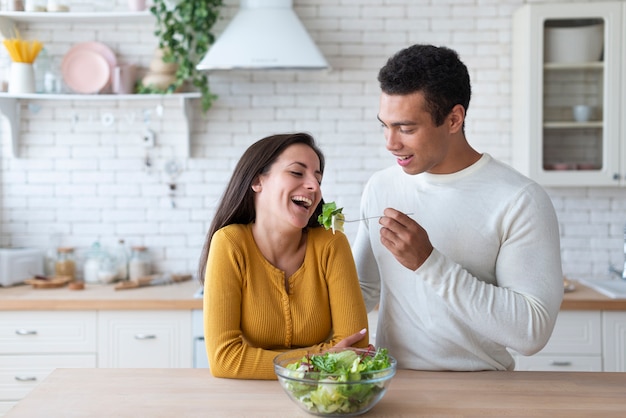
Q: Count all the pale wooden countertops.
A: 2